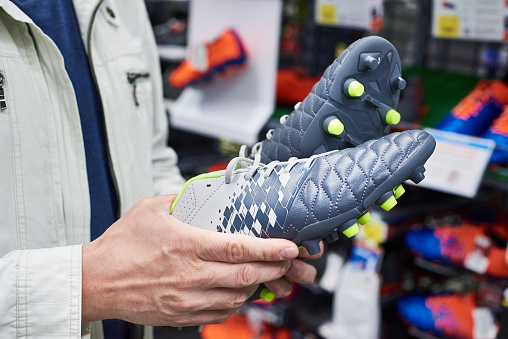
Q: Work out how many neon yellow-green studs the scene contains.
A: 8